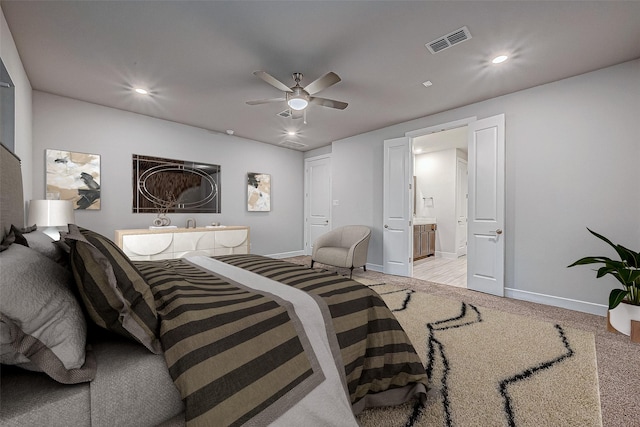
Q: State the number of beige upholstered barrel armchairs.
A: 1